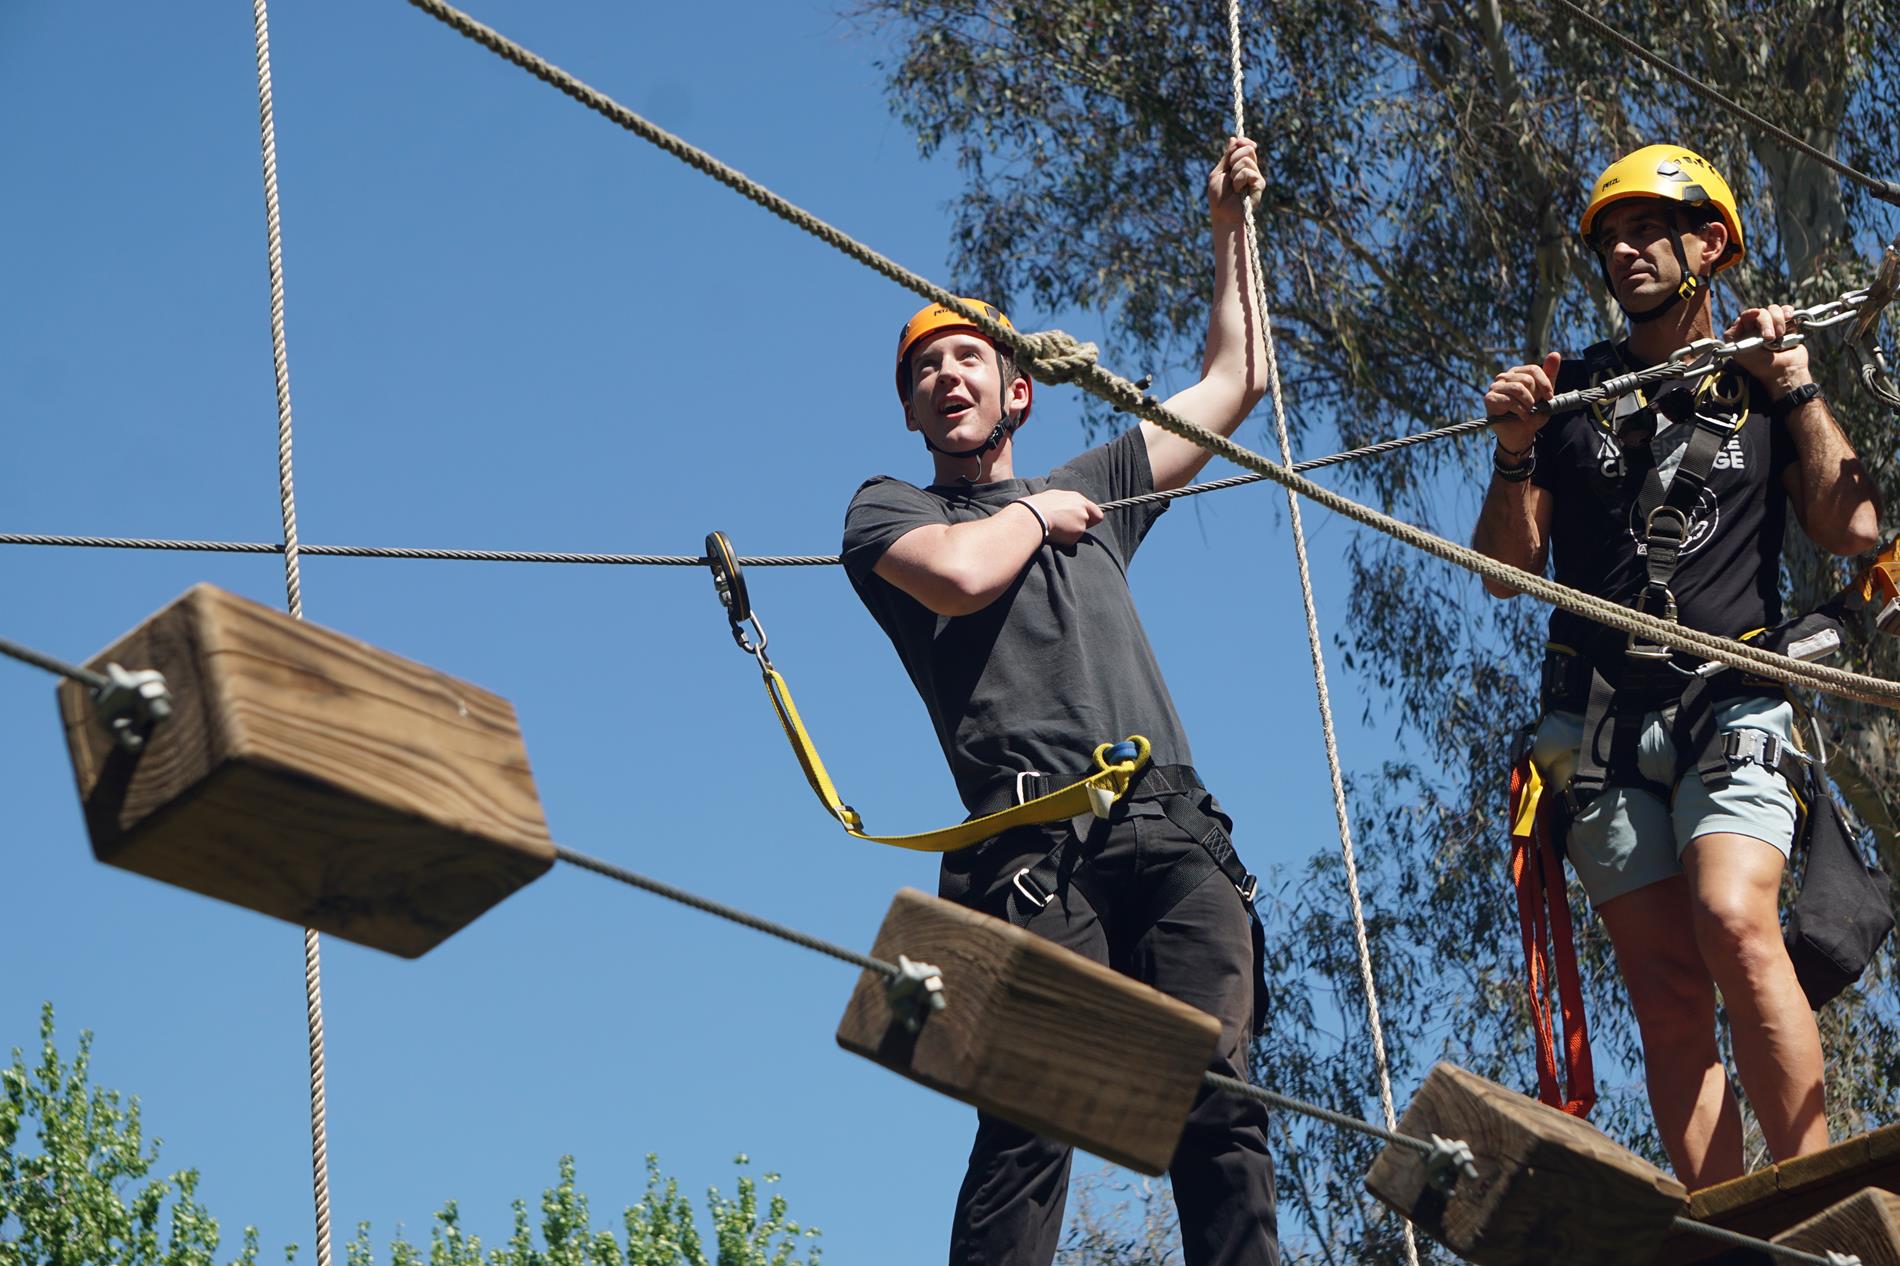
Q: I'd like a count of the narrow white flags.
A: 0